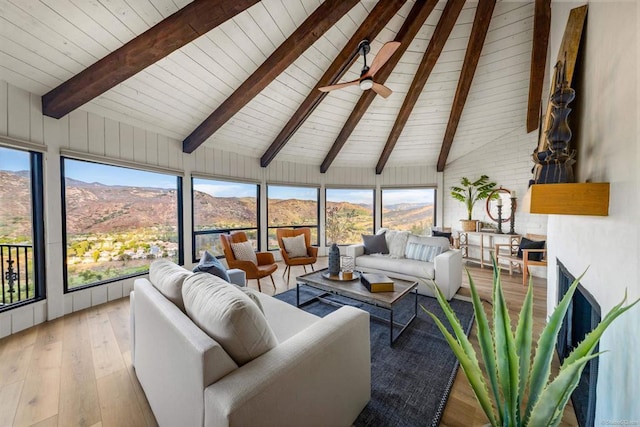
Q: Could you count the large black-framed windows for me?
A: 6